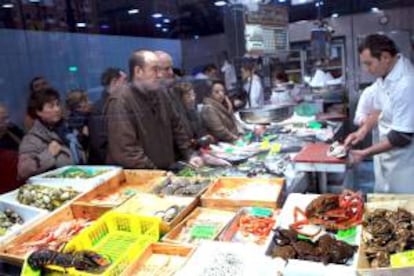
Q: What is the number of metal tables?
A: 1